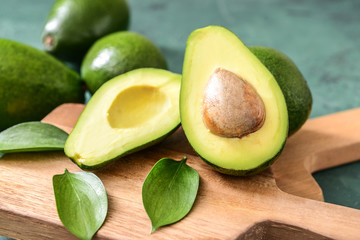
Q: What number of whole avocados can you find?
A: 4